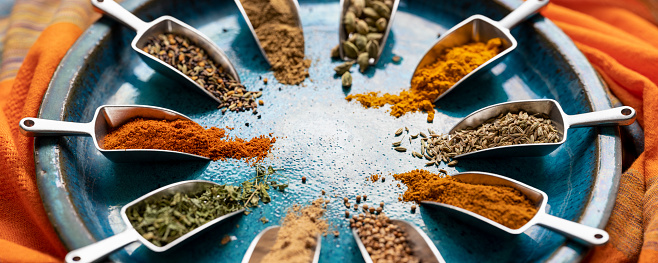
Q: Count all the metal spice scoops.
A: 10